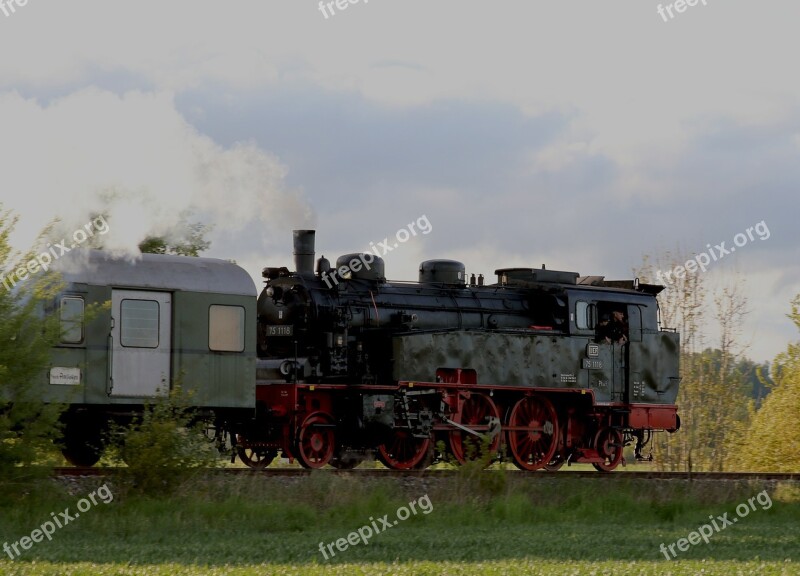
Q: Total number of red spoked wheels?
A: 5